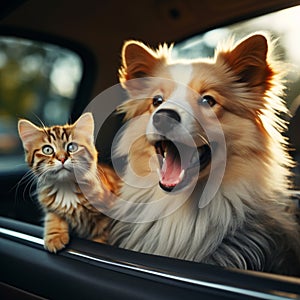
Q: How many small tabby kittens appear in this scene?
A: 1